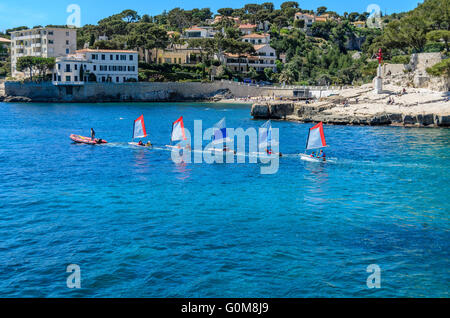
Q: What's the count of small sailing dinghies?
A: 5